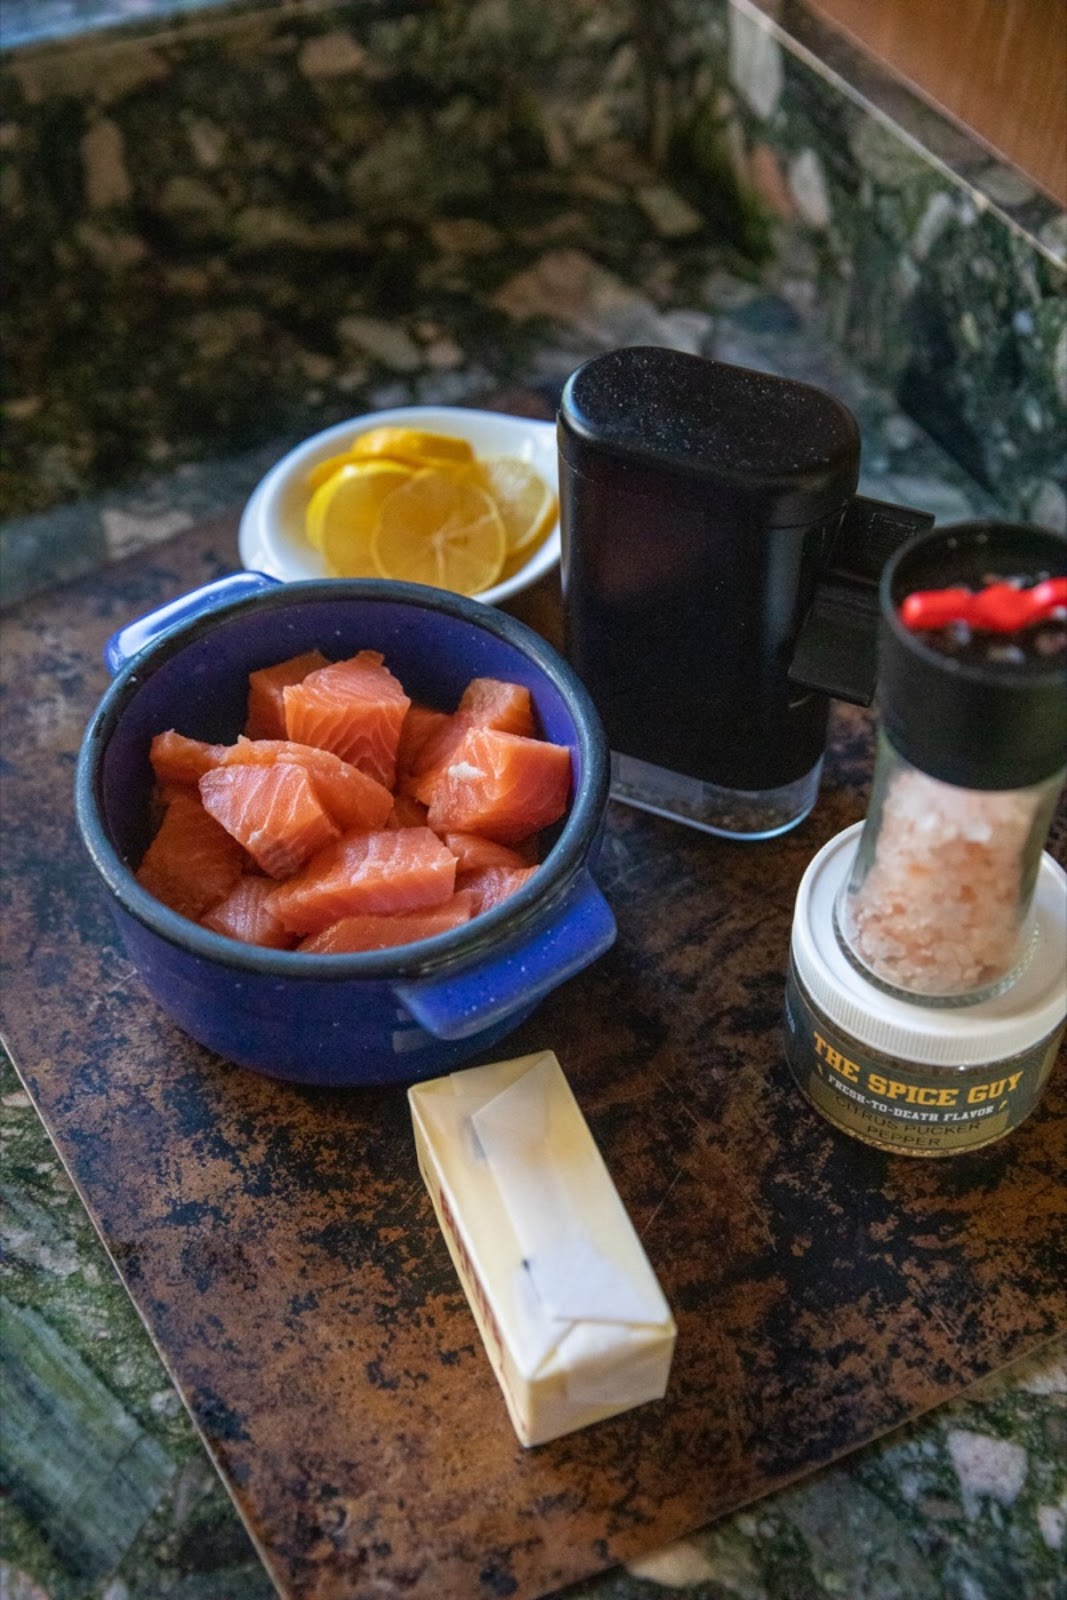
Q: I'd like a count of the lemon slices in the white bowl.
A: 5